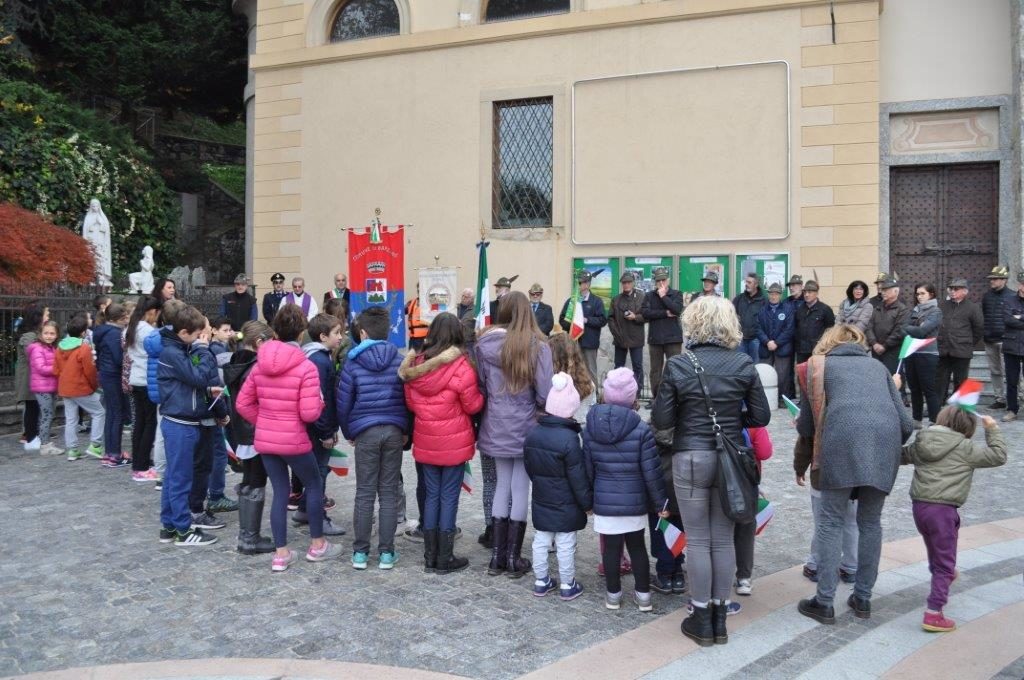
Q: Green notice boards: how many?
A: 4